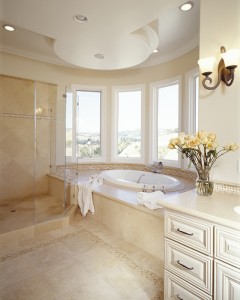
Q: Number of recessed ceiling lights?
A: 5